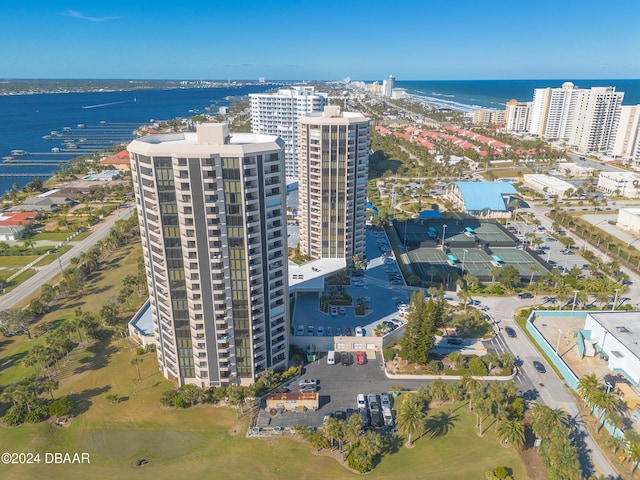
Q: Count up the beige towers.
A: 2